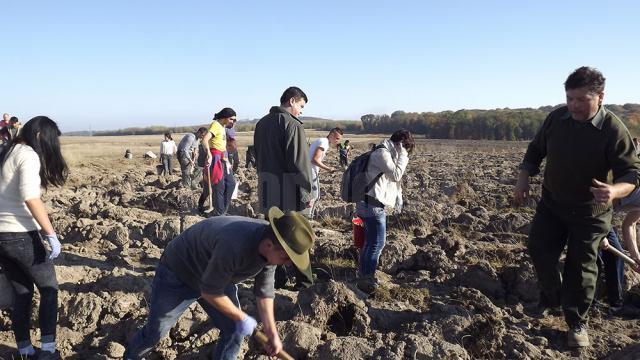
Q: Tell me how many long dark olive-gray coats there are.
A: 1